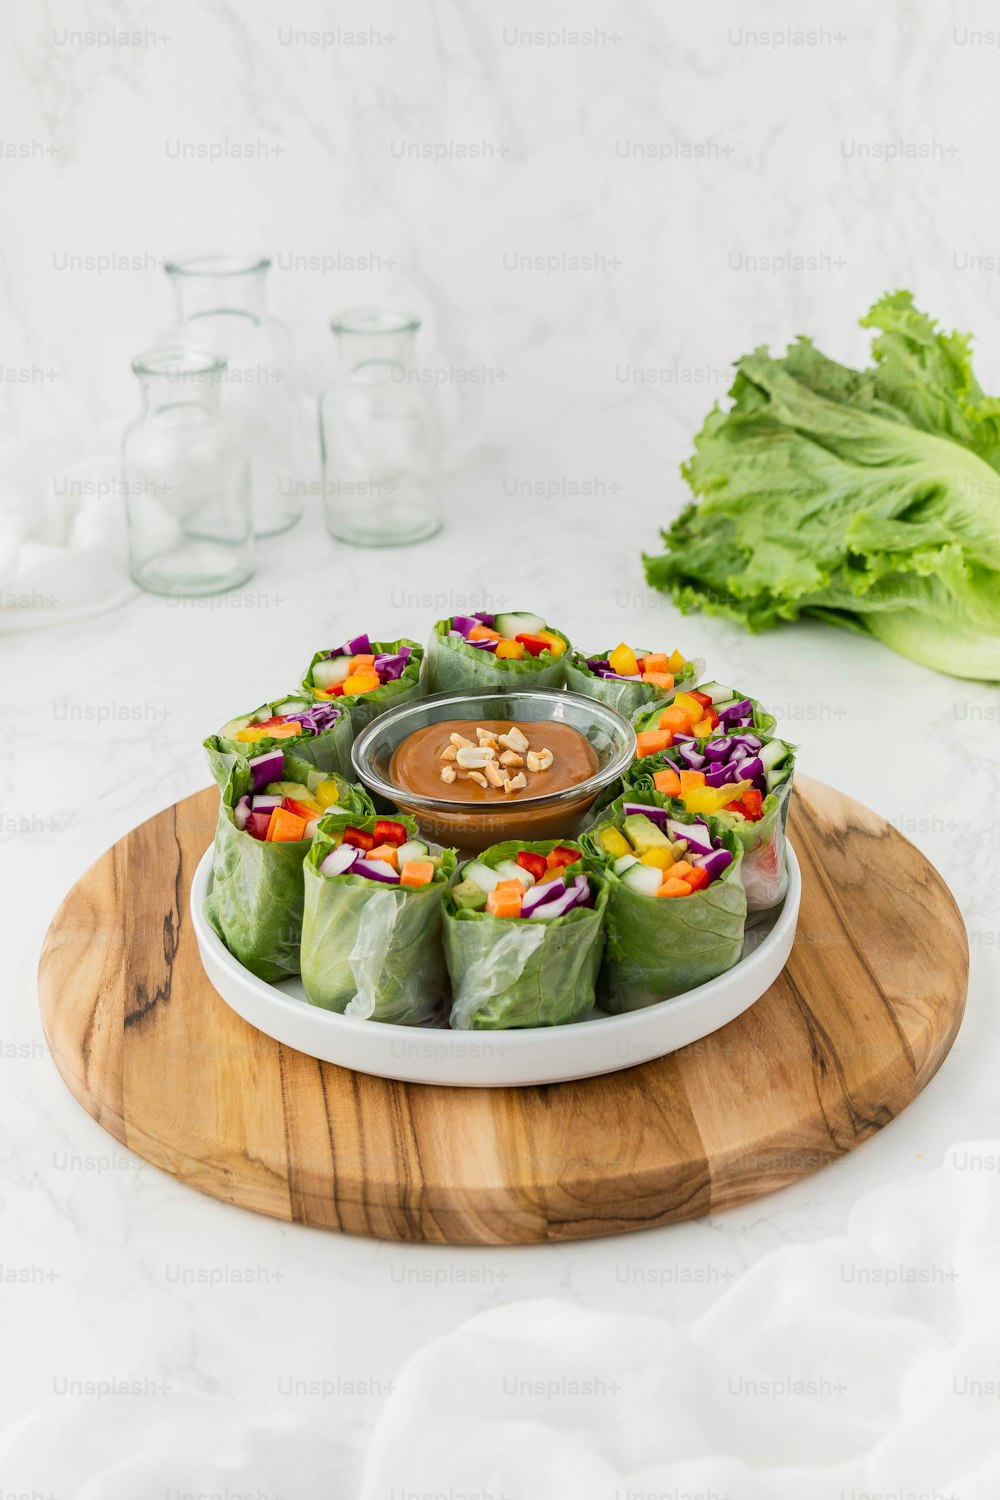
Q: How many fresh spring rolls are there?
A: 10